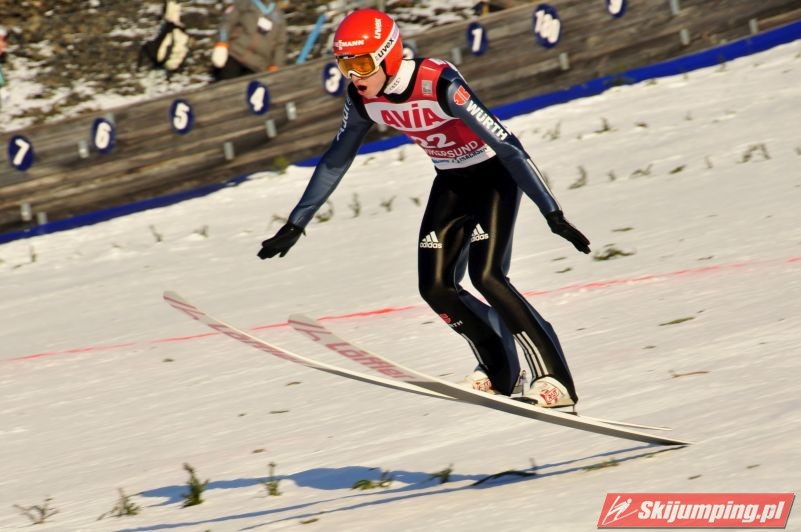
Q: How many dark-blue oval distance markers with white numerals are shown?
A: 9